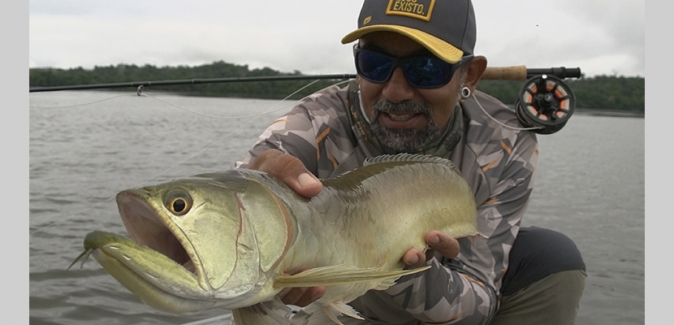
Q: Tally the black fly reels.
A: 1